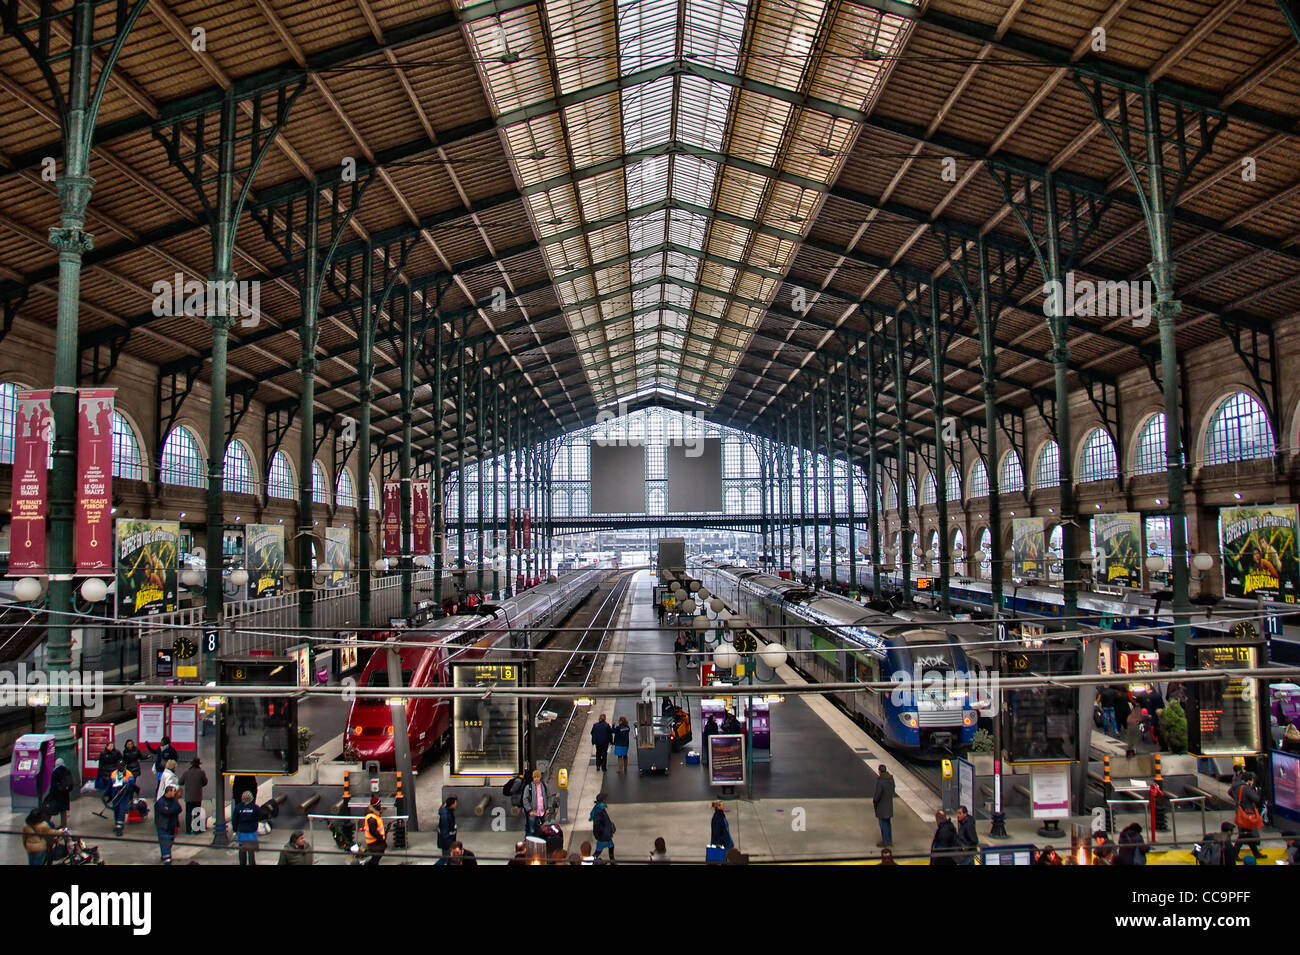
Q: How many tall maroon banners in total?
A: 6